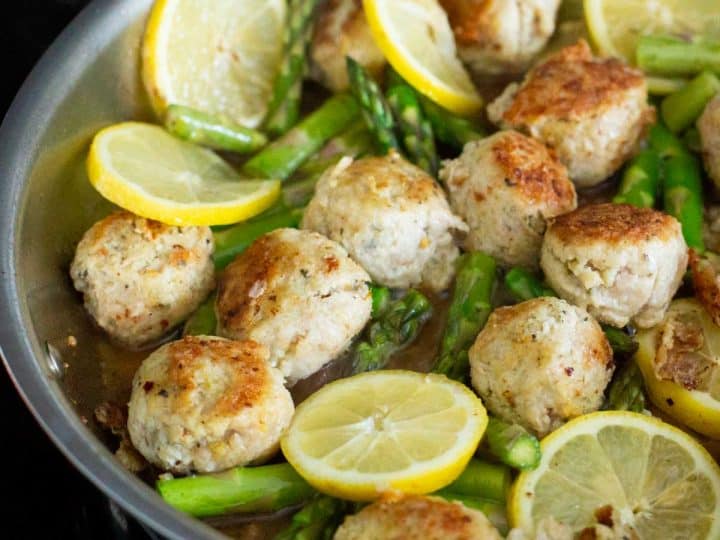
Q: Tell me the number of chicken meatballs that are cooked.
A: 12